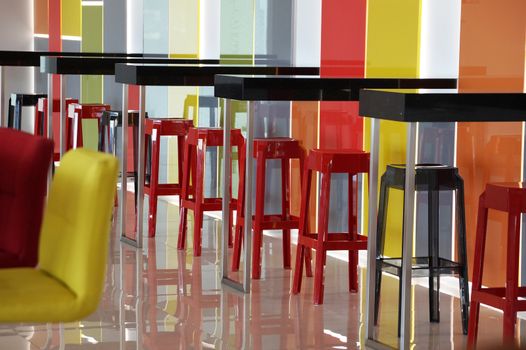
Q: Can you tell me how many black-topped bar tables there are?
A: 5